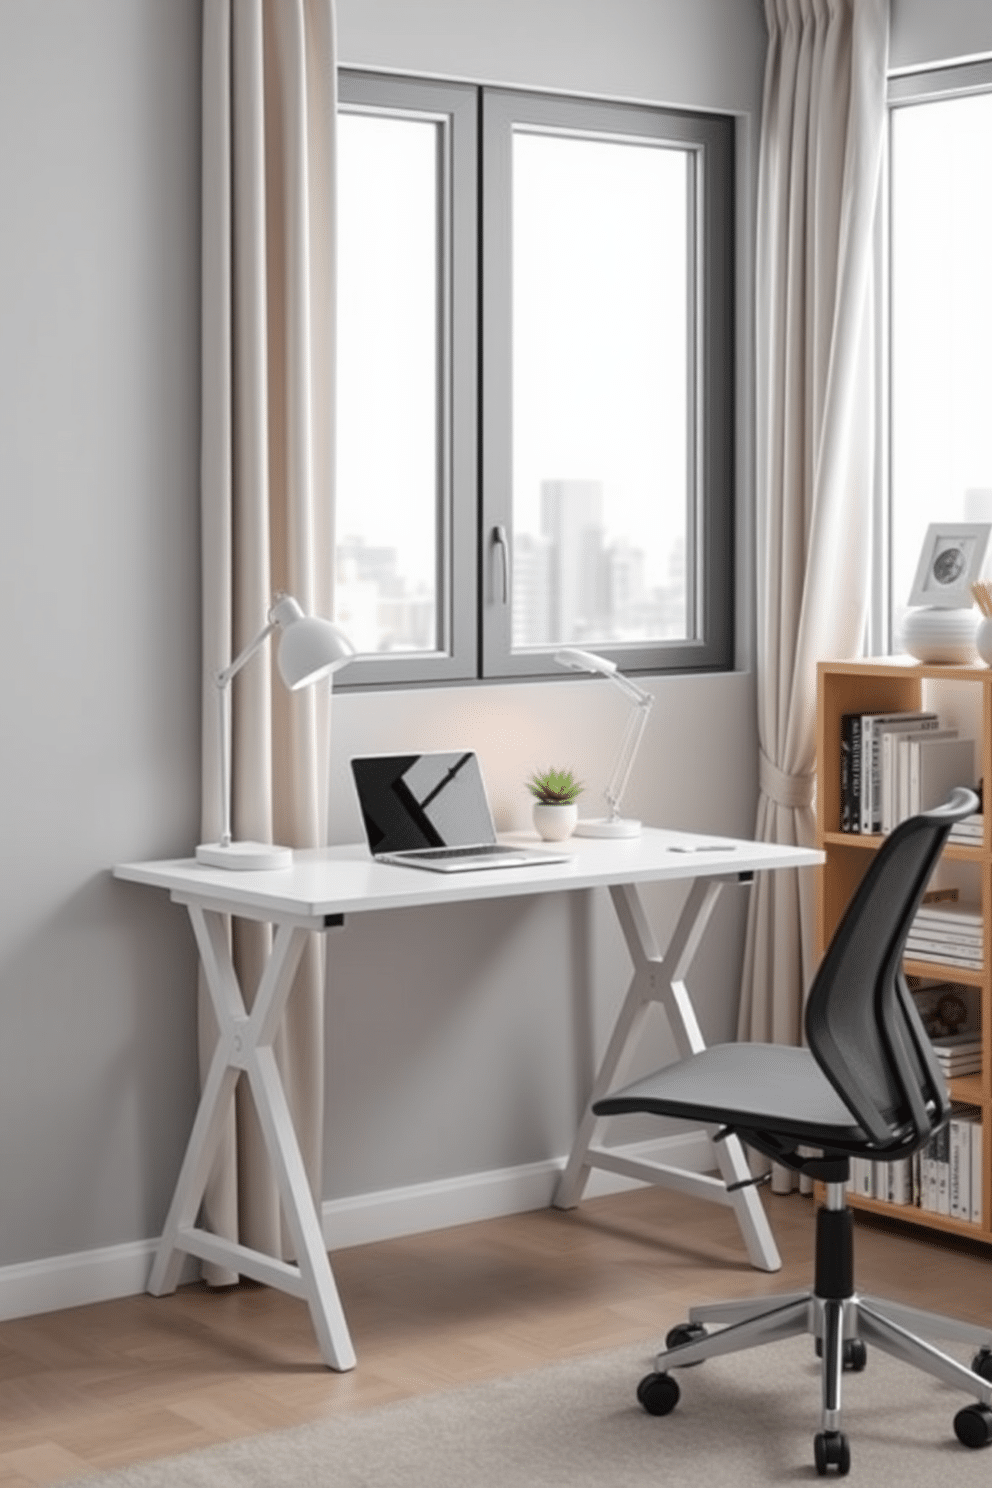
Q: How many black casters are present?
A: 6